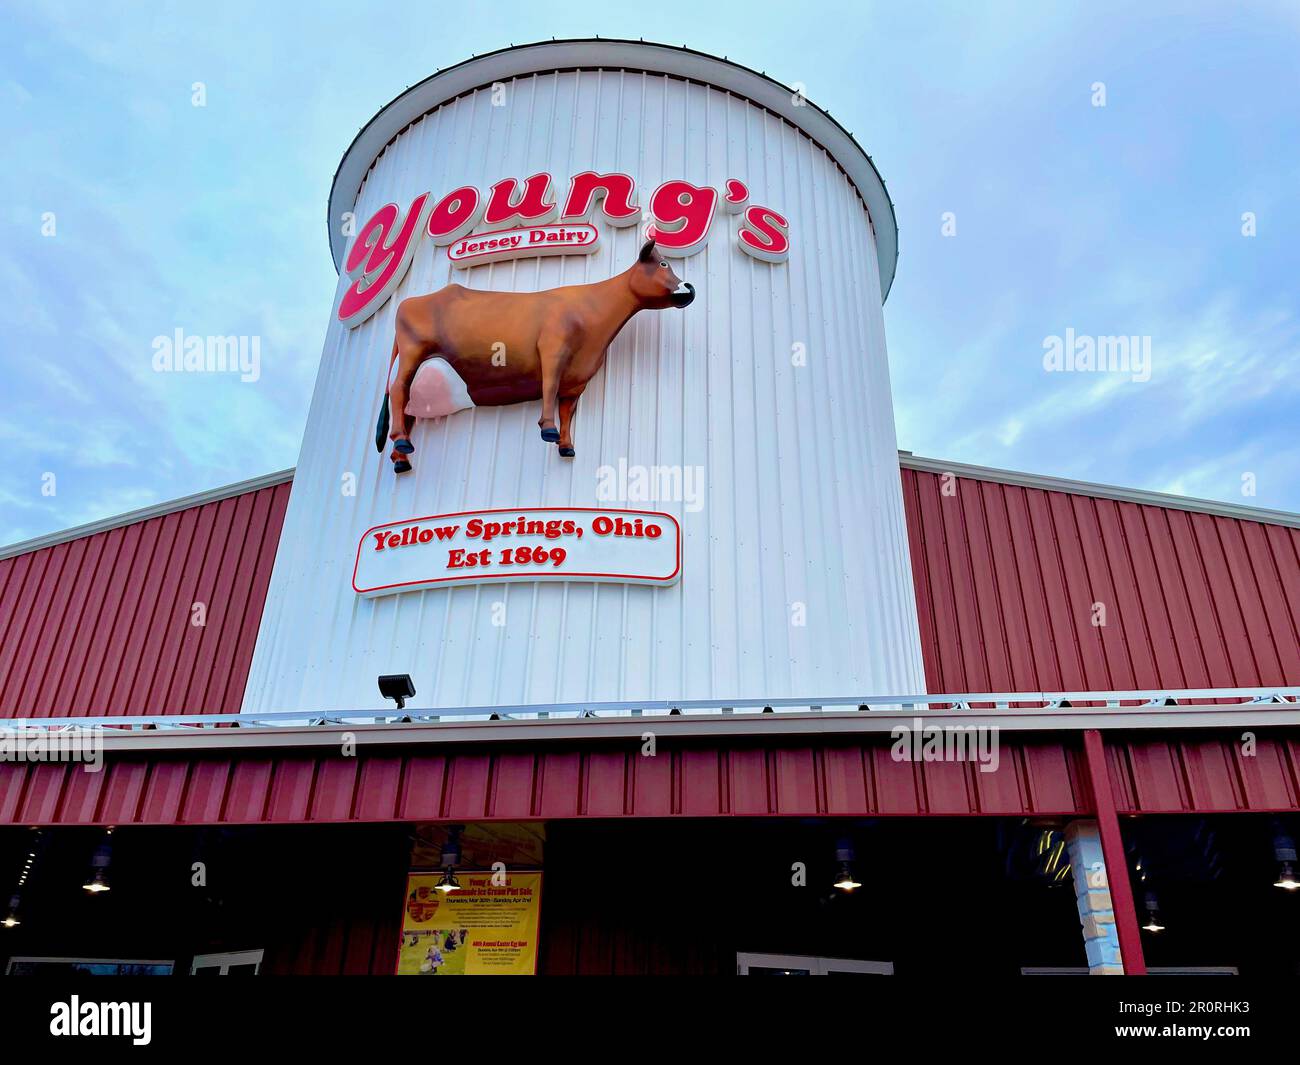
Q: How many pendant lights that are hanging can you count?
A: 6